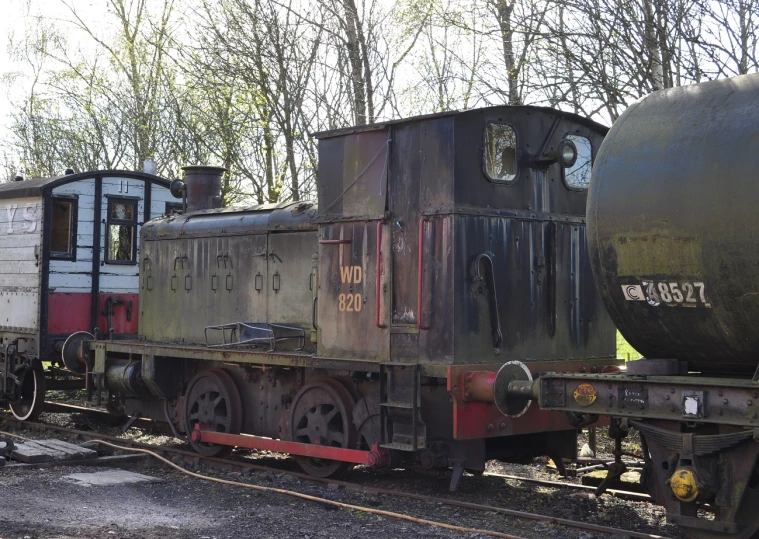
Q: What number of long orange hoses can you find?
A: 1